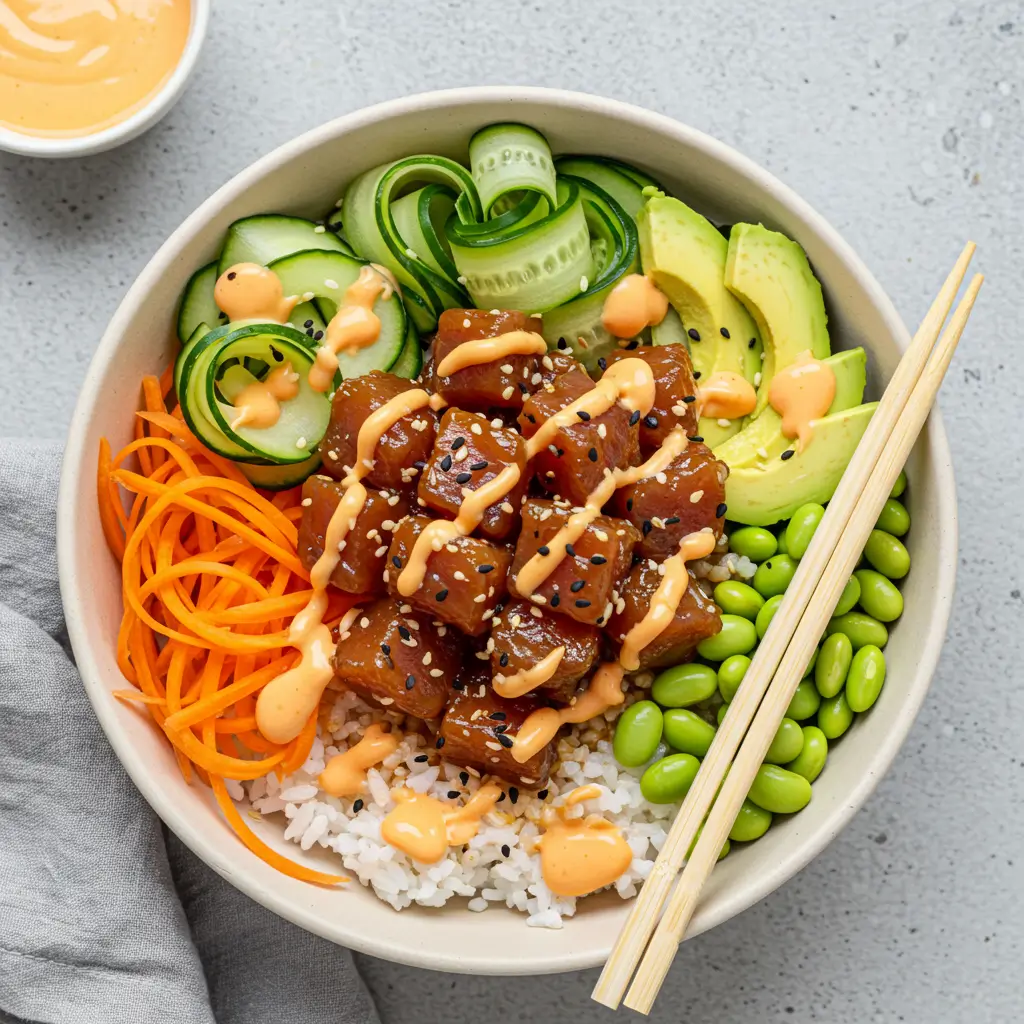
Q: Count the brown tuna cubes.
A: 13